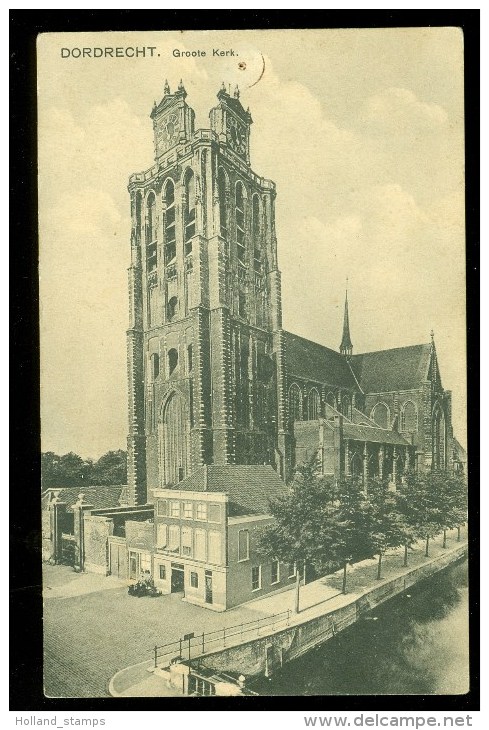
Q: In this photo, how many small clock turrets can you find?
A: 2